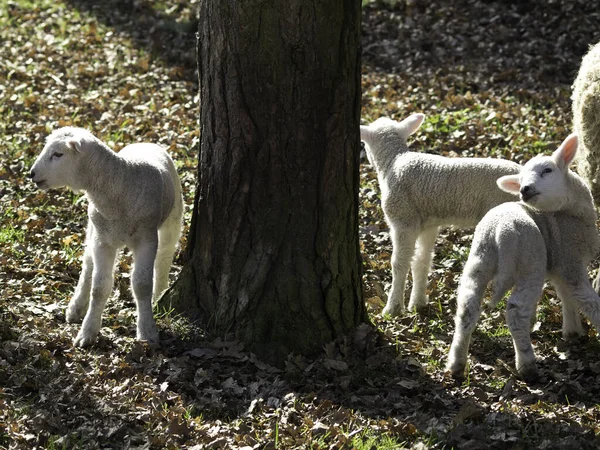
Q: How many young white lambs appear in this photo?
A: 3